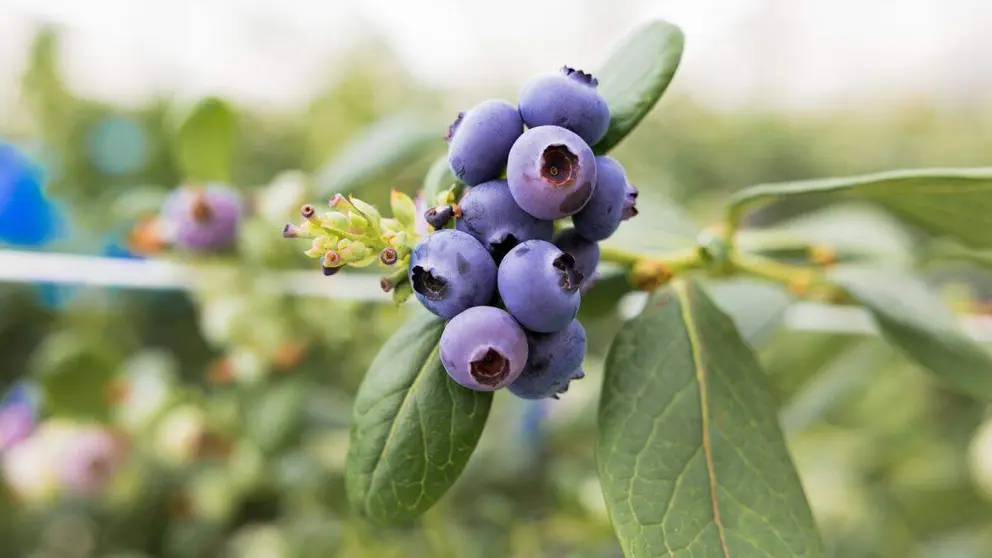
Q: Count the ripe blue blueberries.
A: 10